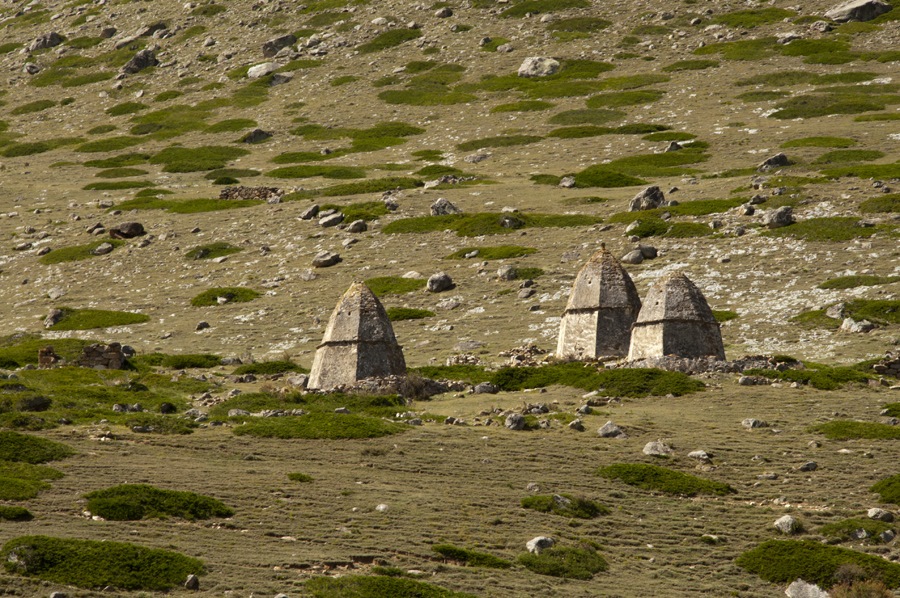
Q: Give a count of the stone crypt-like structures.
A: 3